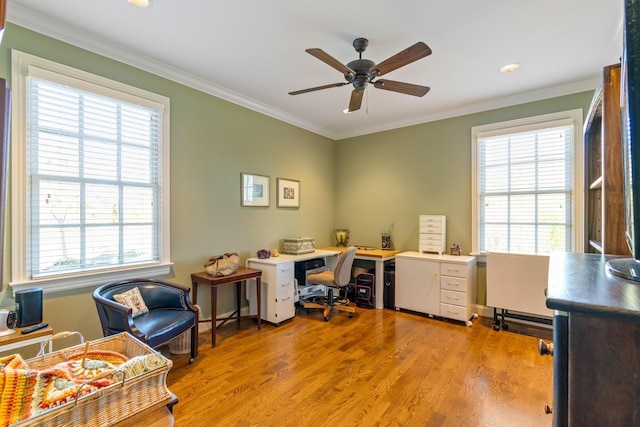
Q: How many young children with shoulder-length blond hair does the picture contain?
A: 0